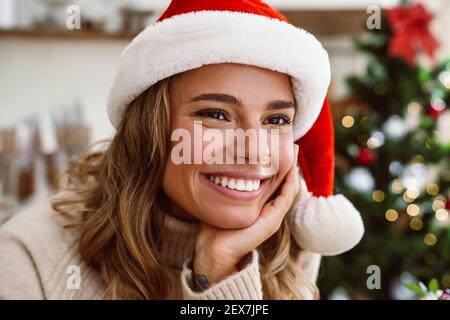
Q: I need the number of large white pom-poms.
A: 1